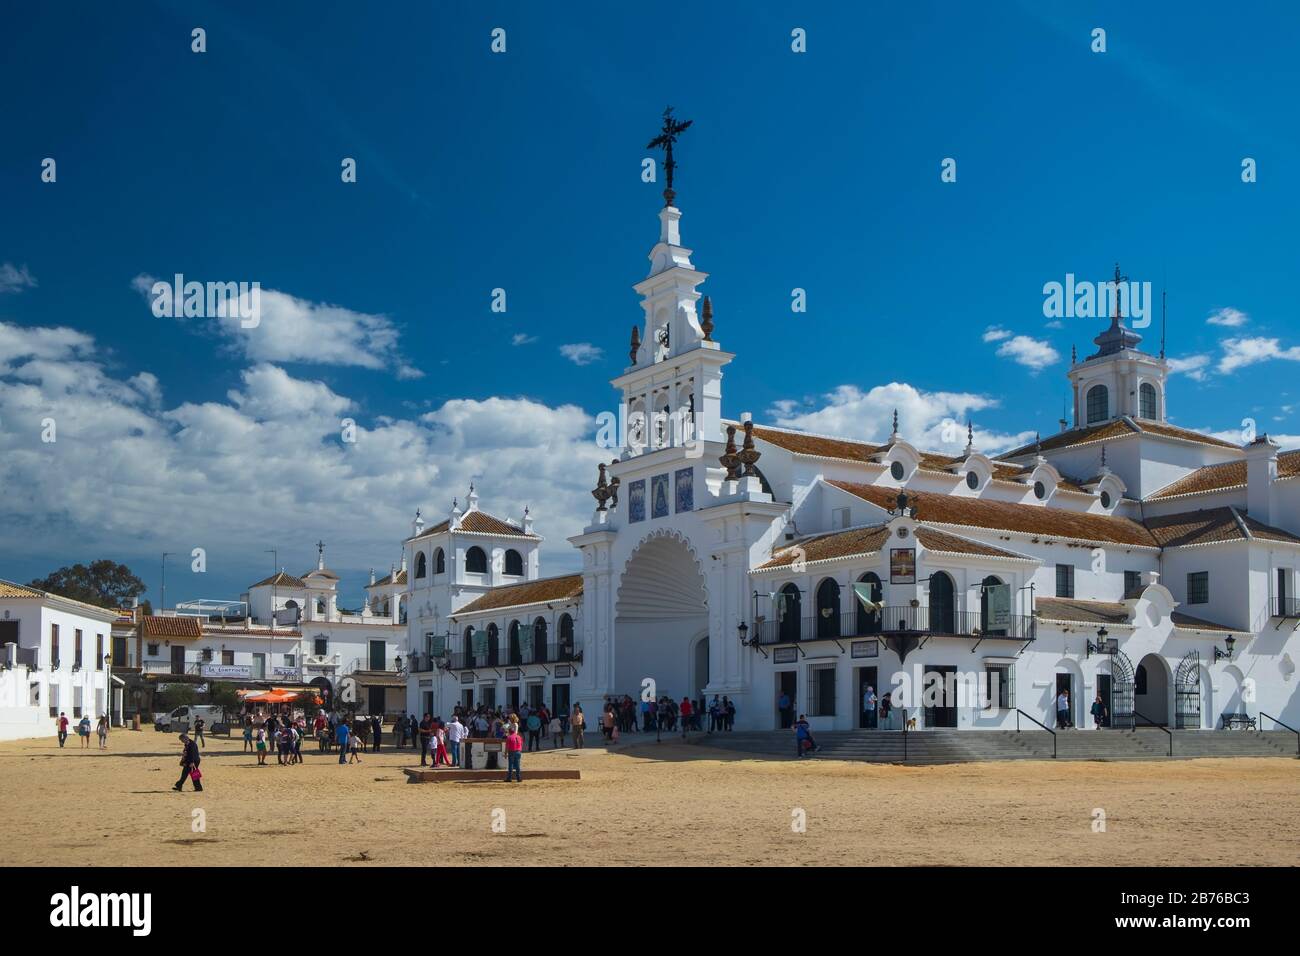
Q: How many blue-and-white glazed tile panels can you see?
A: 3